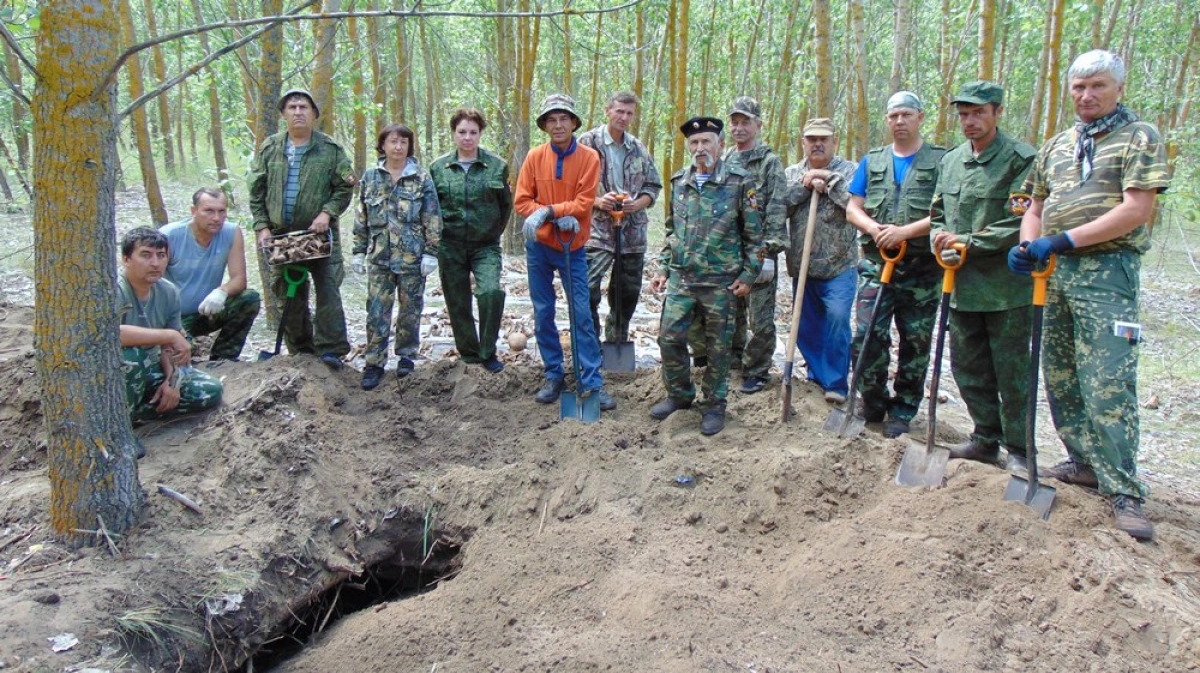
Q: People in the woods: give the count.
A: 13